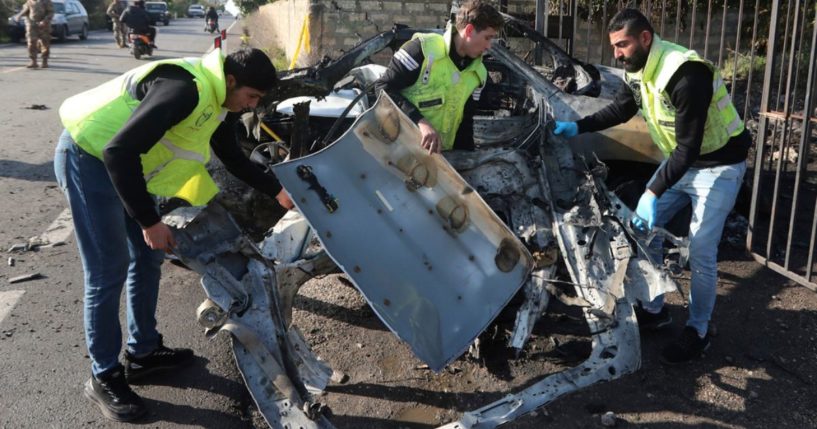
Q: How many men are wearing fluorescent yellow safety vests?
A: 3